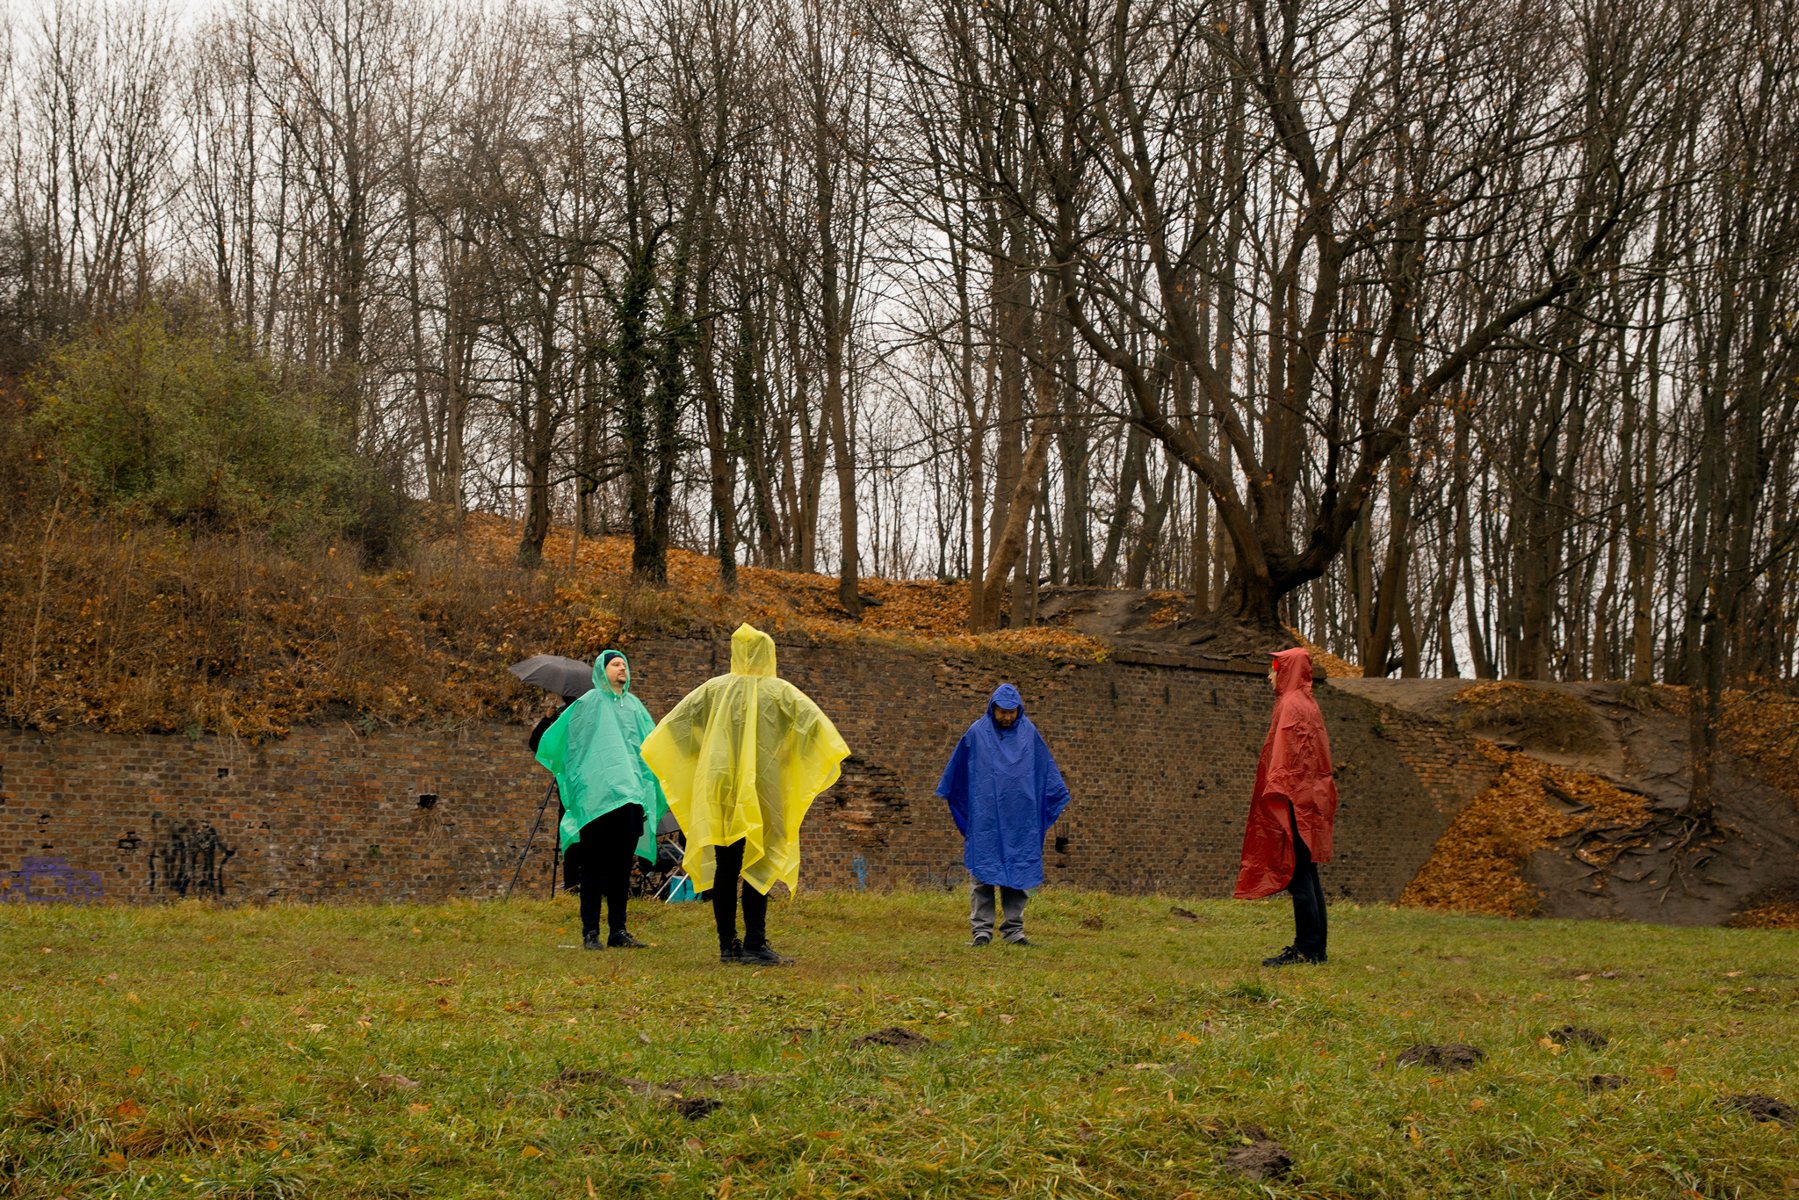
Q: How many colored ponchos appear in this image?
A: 4